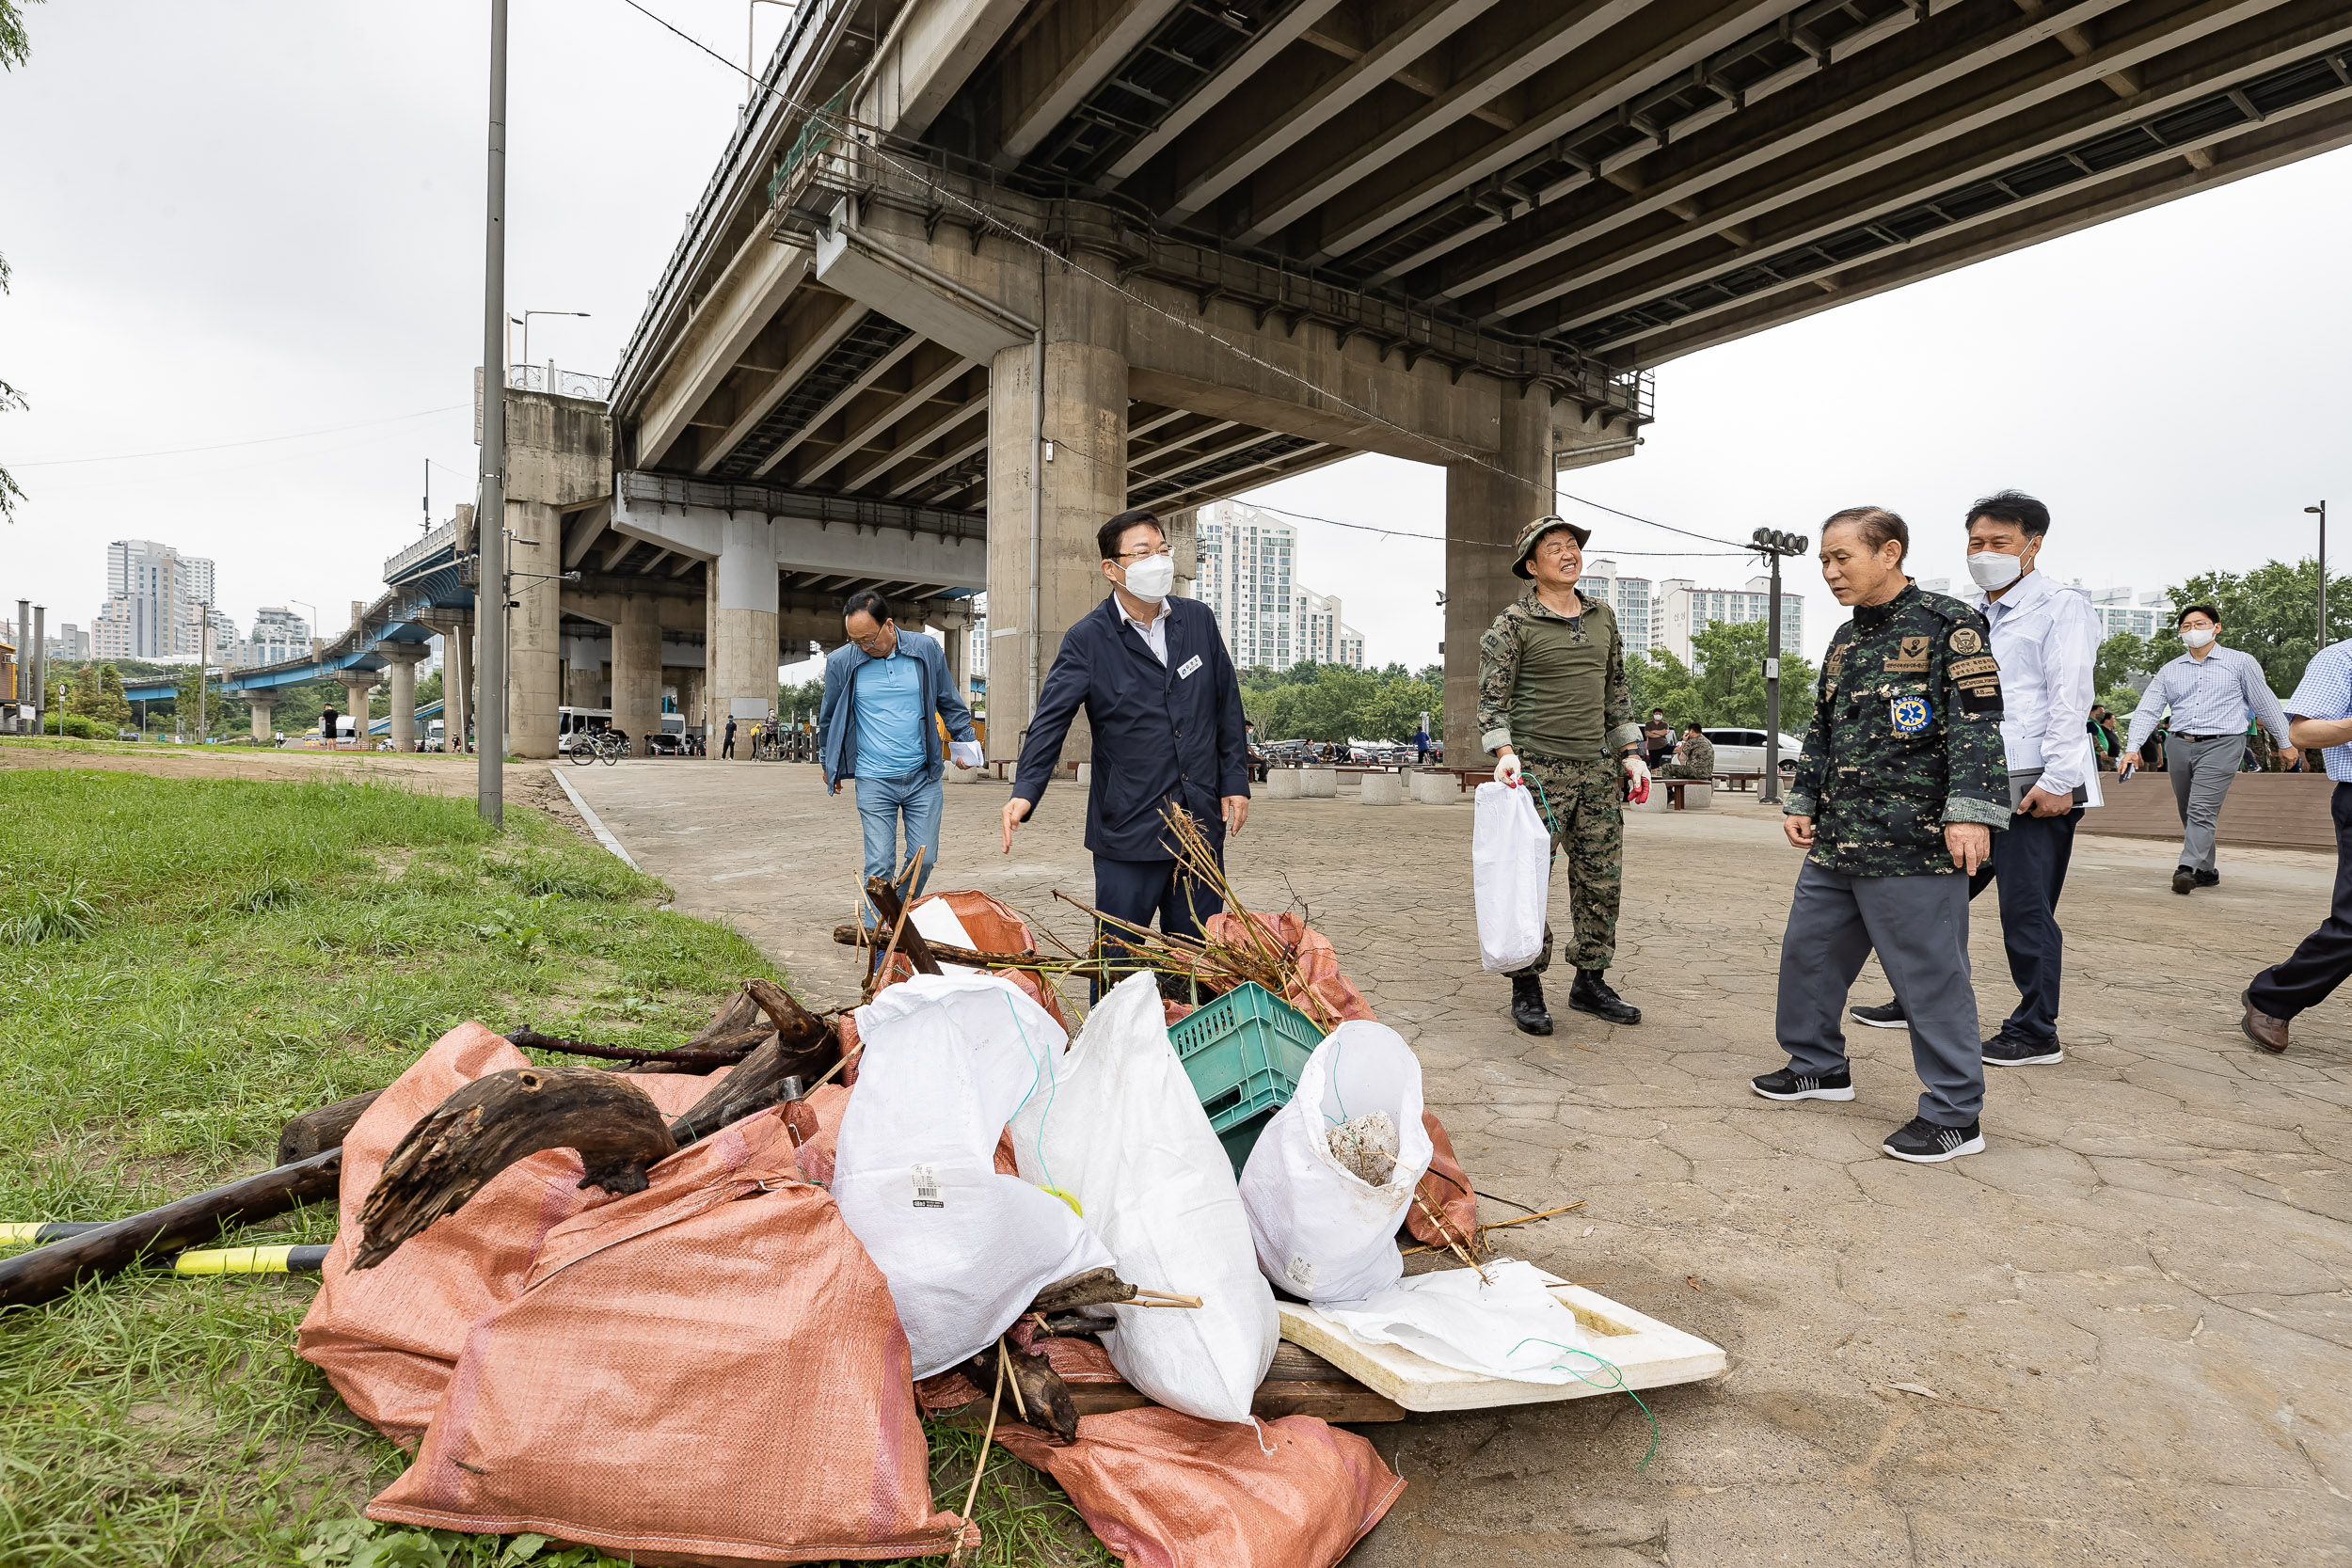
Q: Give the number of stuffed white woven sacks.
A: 3